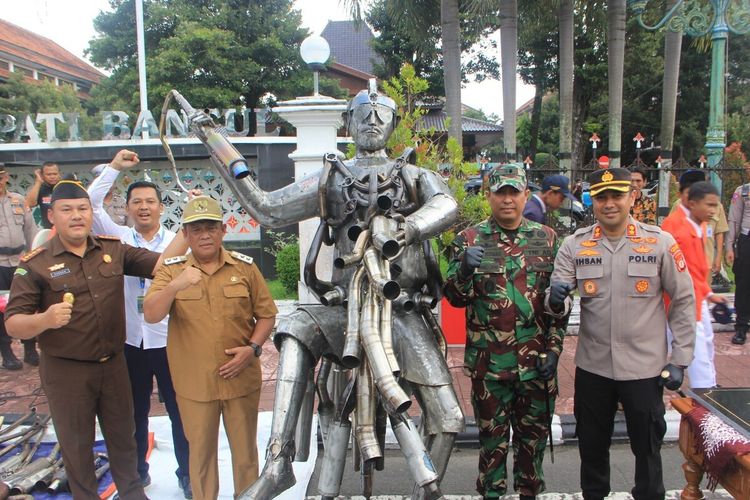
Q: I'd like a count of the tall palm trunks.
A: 5